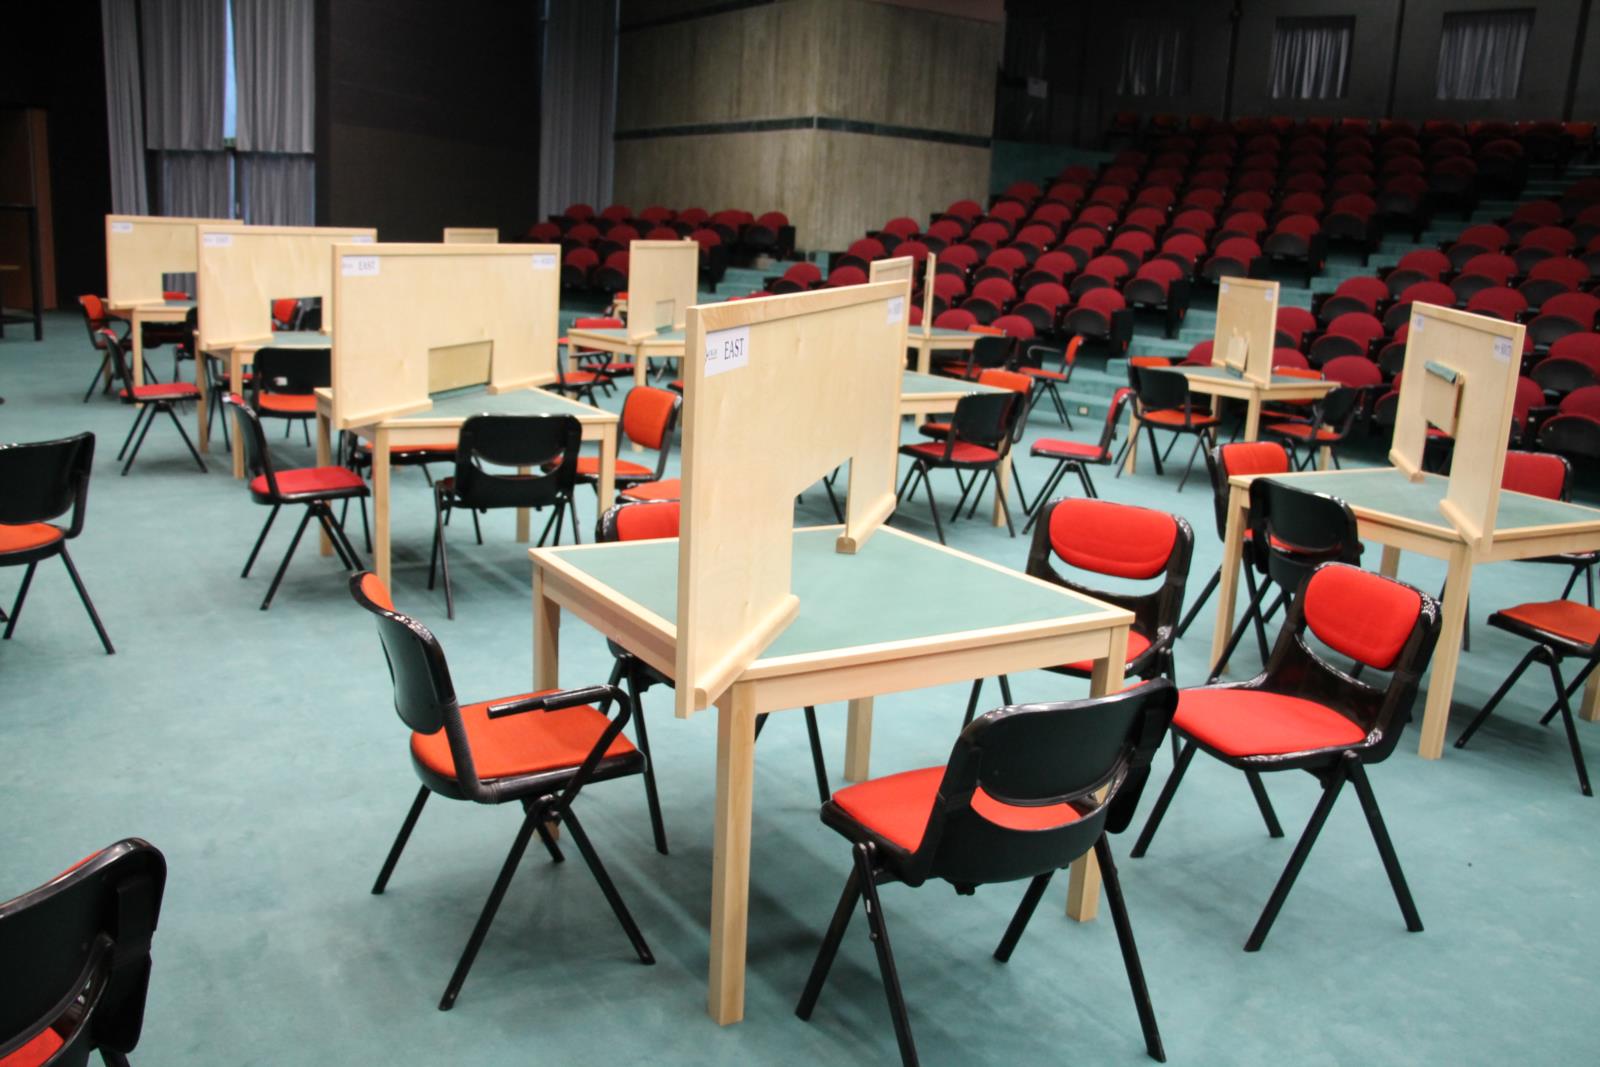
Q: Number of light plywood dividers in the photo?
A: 10